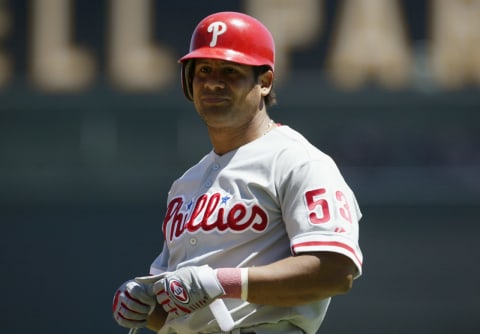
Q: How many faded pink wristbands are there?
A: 1